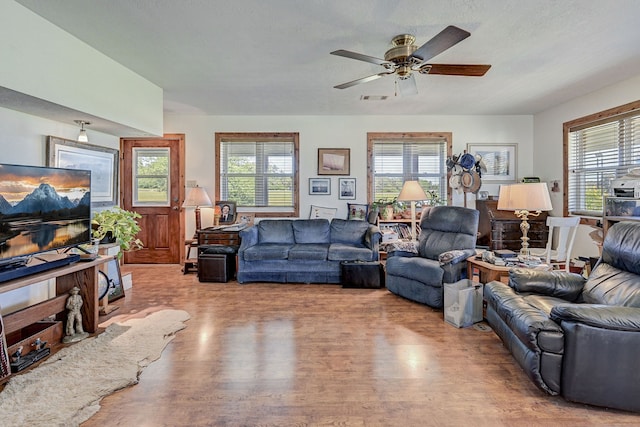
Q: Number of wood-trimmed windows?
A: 3